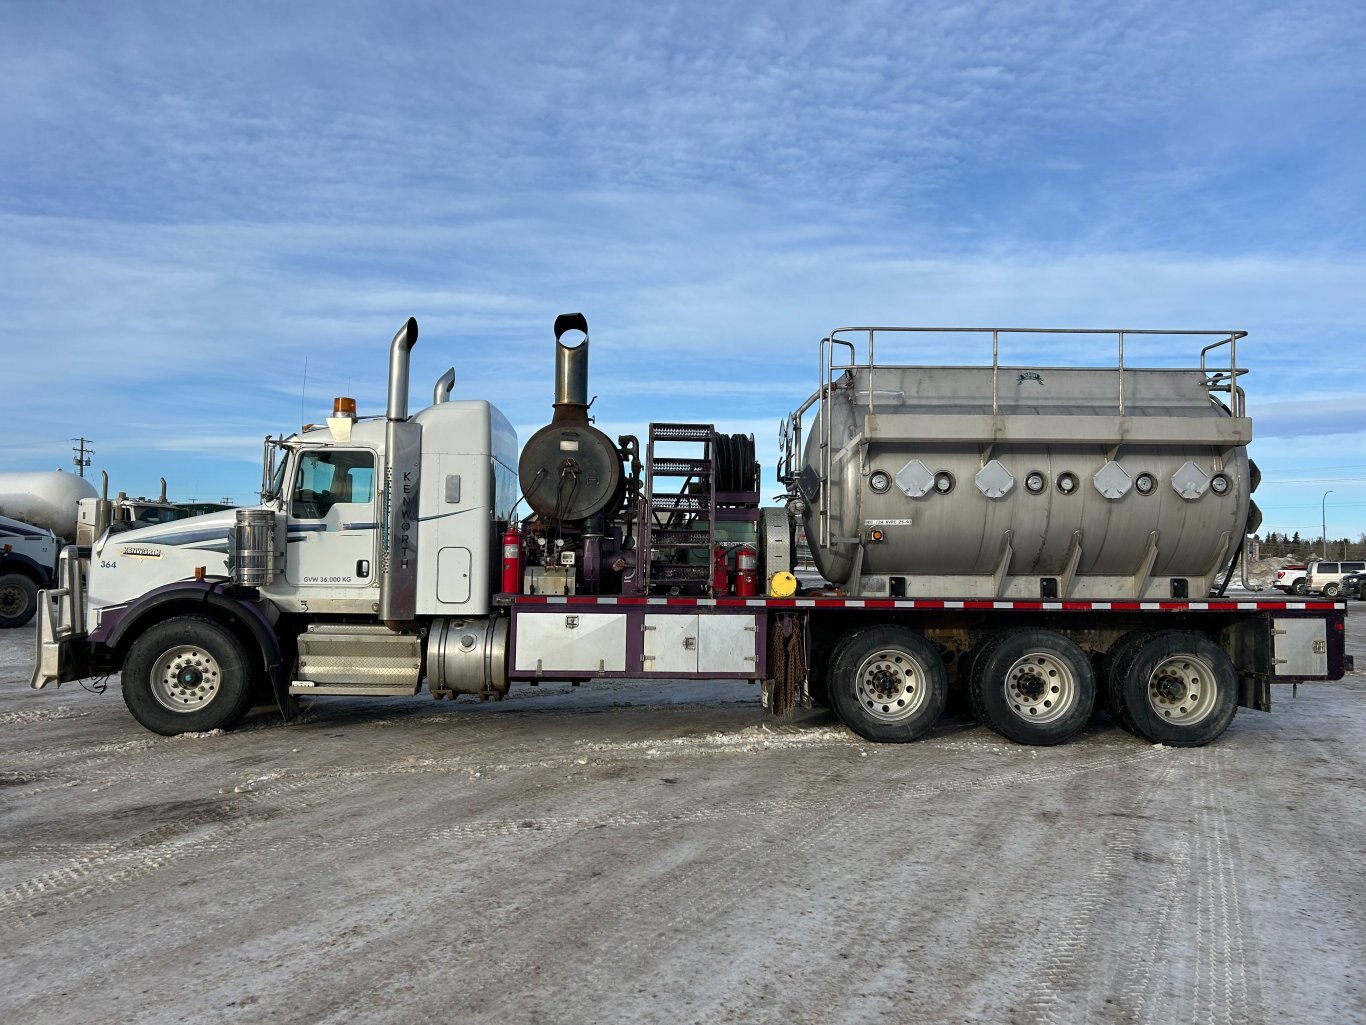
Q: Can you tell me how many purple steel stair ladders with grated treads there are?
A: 1